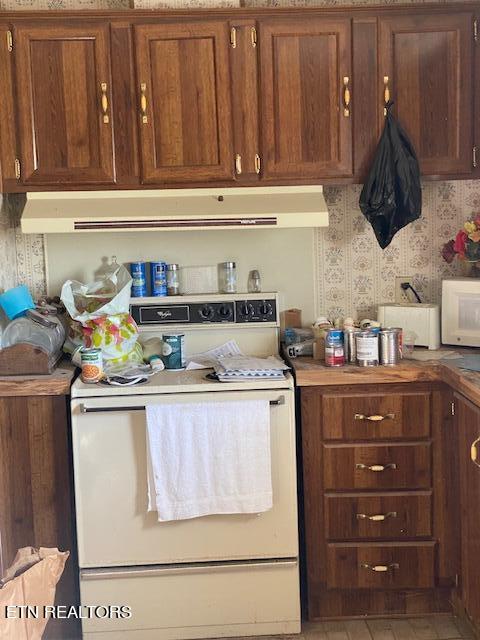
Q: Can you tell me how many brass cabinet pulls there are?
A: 9